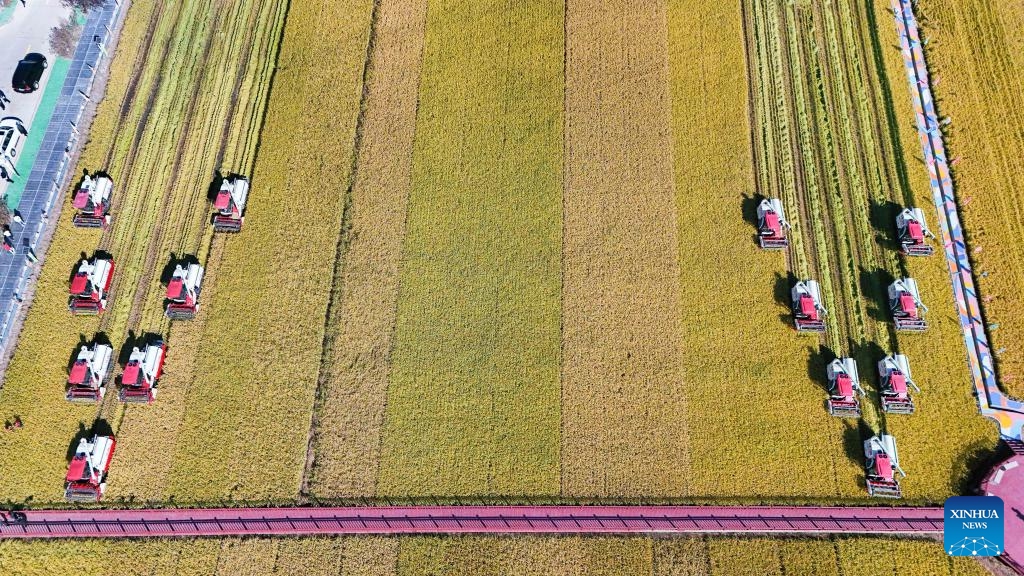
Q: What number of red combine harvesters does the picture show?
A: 14